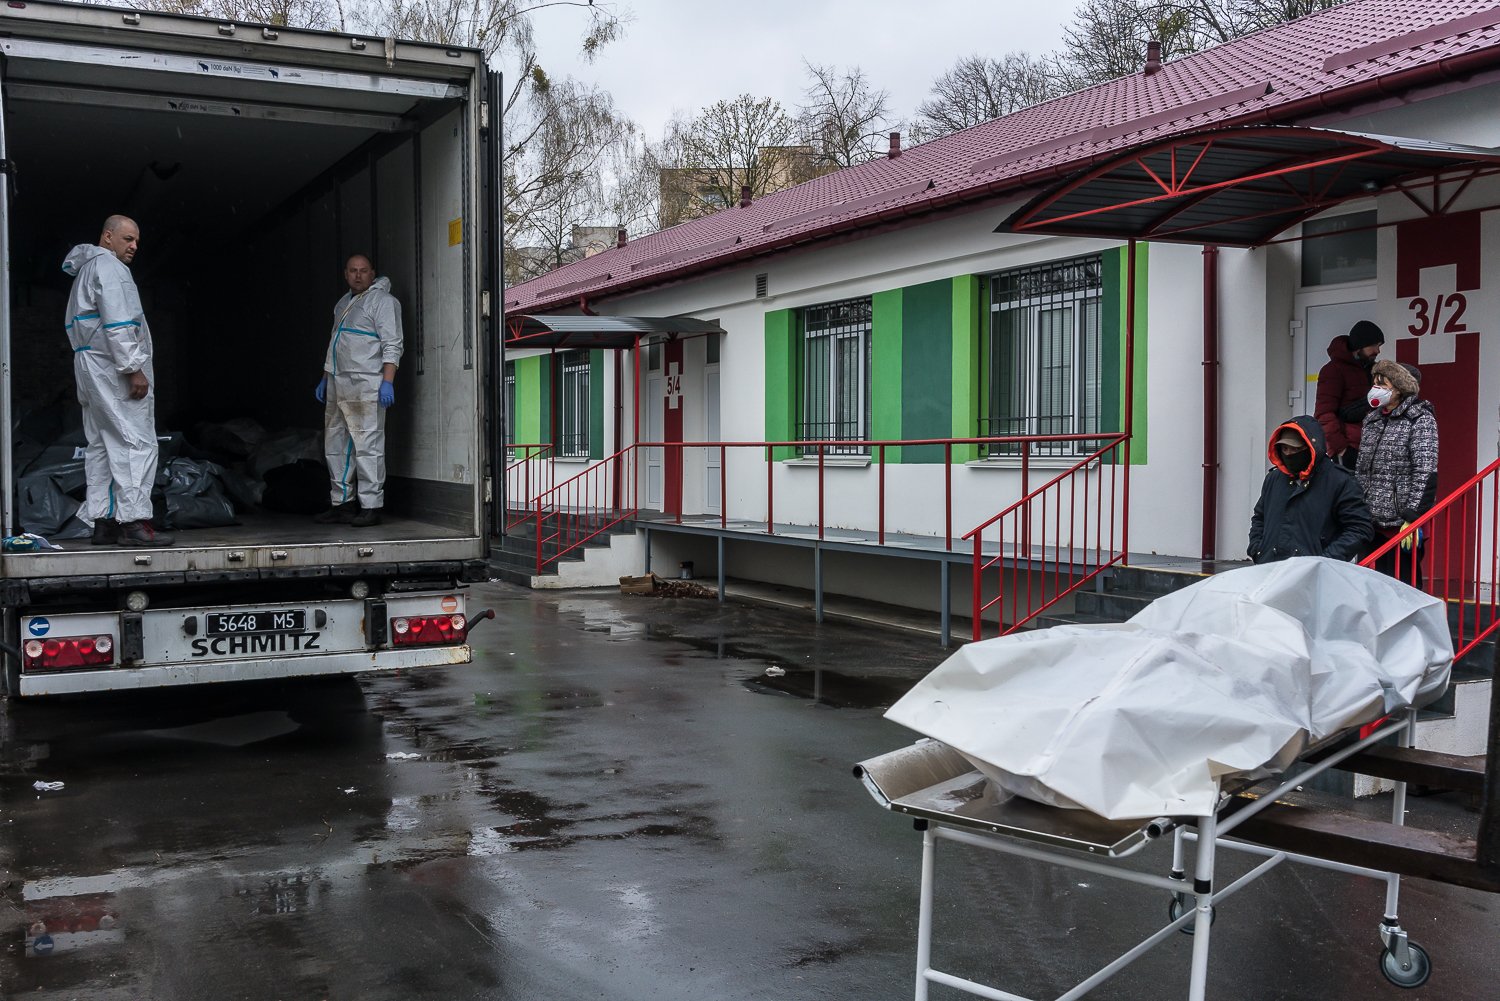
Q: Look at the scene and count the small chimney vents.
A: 4